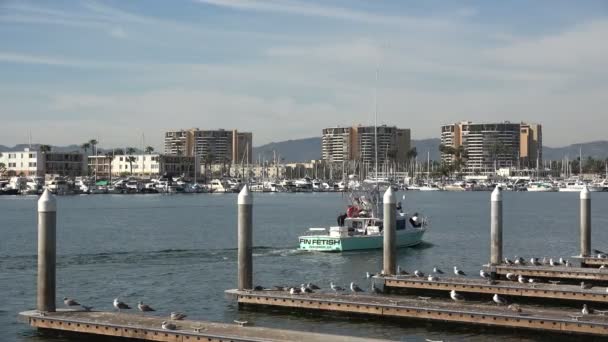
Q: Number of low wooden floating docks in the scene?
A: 5